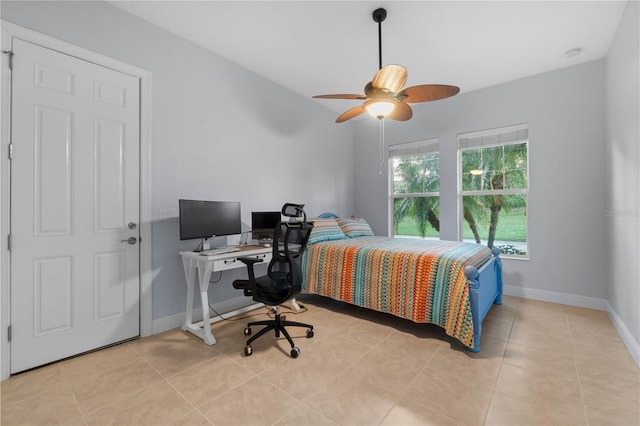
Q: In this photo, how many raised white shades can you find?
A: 2